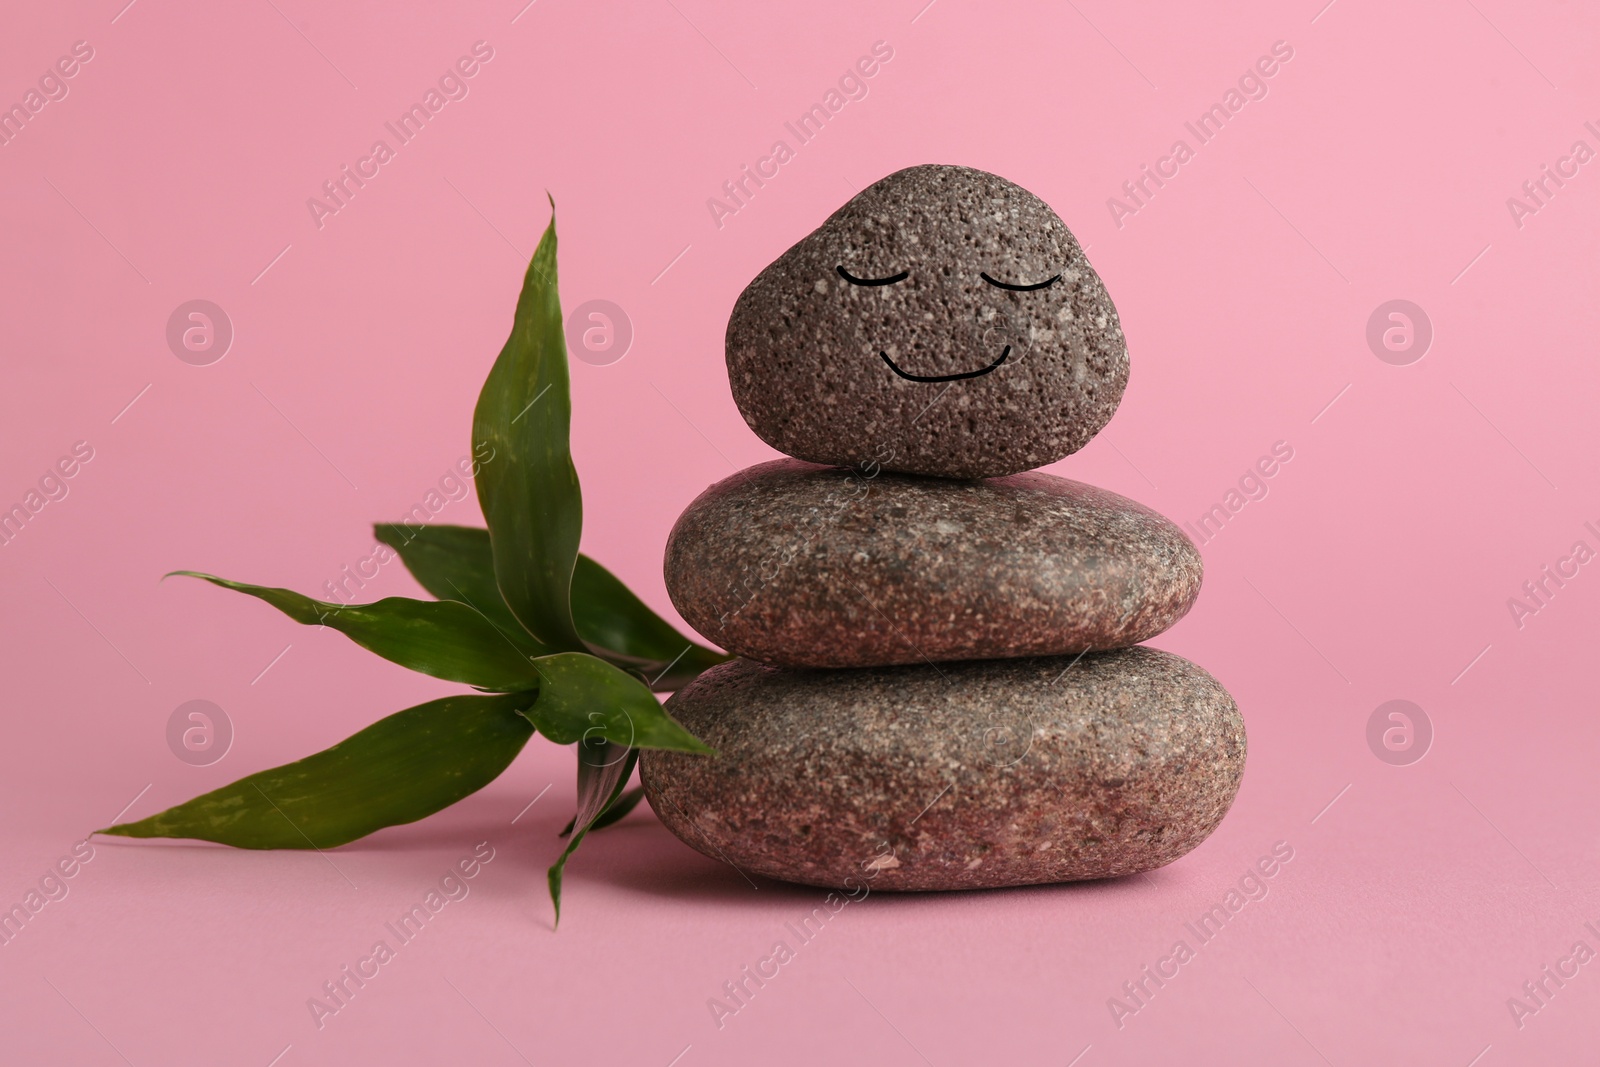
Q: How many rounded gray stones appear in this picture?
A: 3